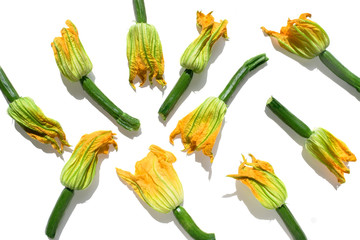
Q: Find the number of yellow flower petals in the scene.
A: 10